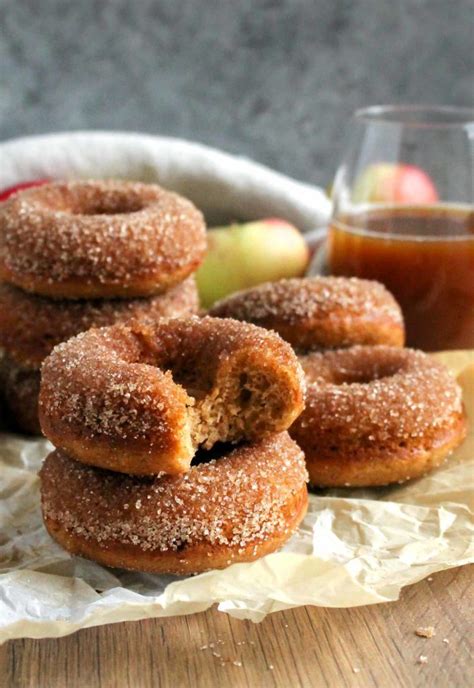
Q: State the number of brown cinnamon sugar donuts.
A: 7